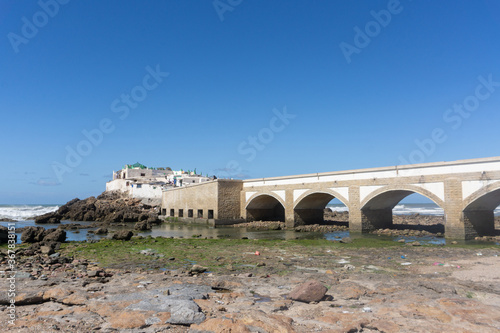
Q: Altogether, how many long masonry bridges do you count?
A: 1